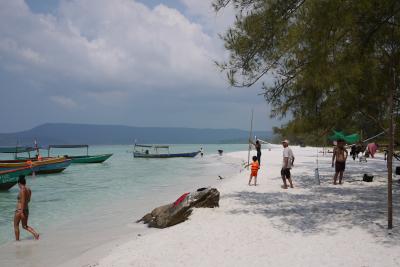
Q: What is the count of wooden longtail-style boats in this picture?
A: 4